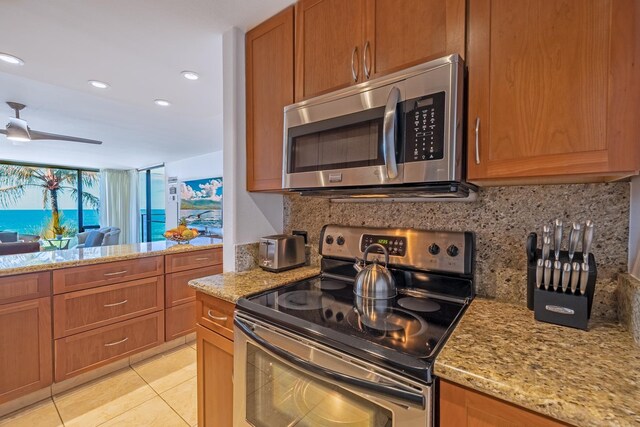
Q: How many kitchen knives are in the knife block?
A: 11